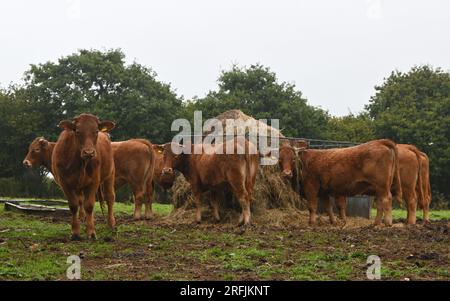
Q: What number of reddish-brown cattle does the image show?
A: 6